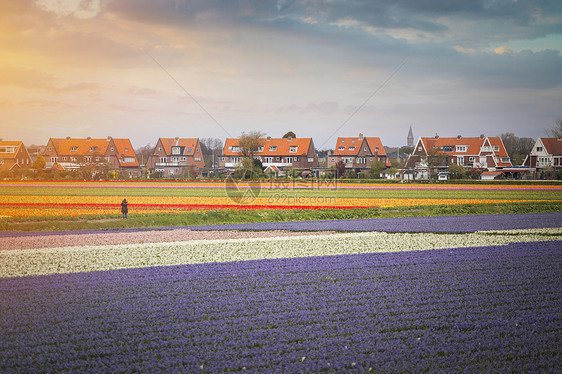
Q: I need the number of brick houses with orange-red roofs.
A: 7